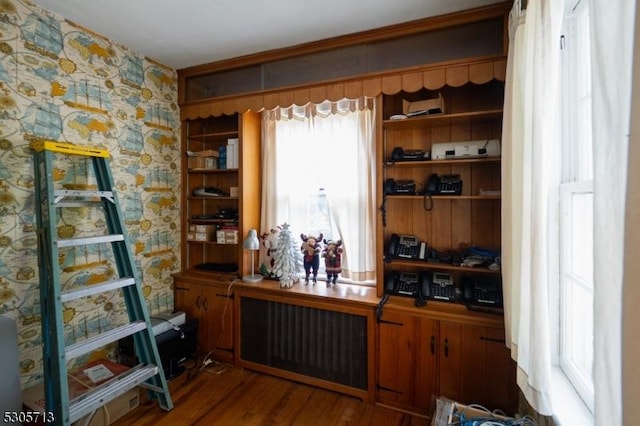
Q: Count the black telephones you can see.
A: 7